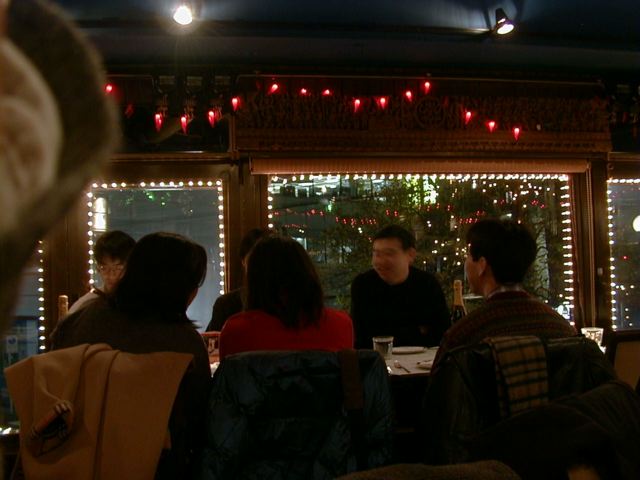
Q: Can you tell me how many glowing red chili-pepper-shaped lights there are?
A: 15